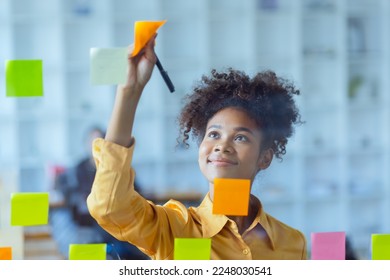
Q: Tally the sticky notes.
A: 10